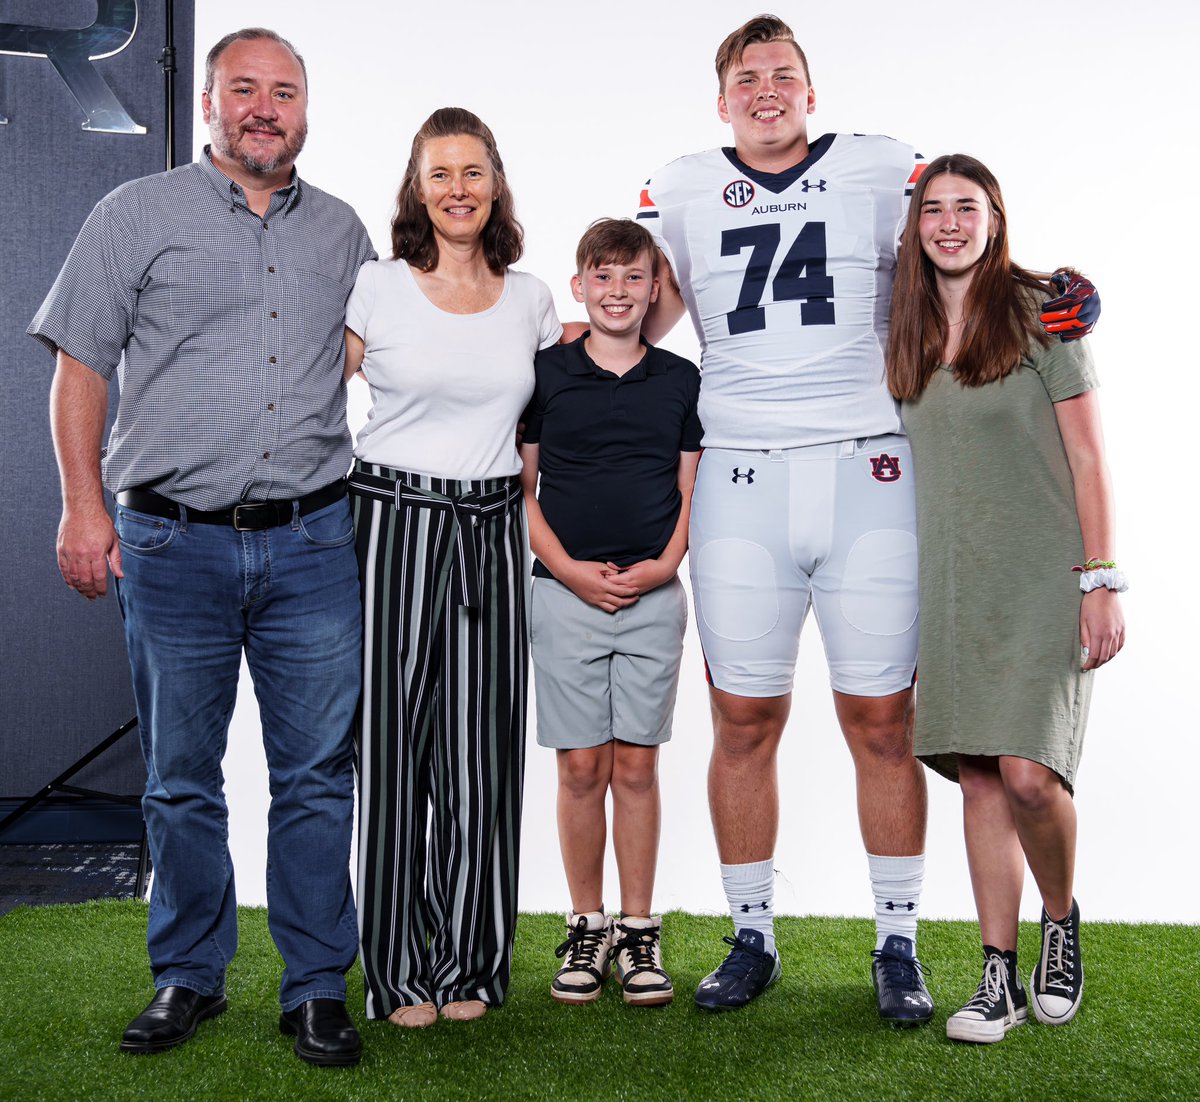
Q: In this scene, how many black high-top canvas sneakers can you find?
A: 2